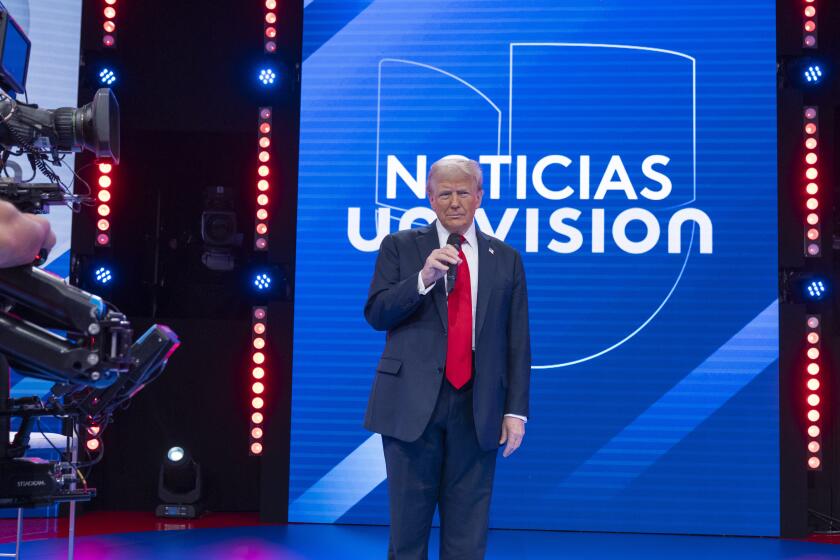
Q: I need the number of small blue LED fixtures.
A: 6